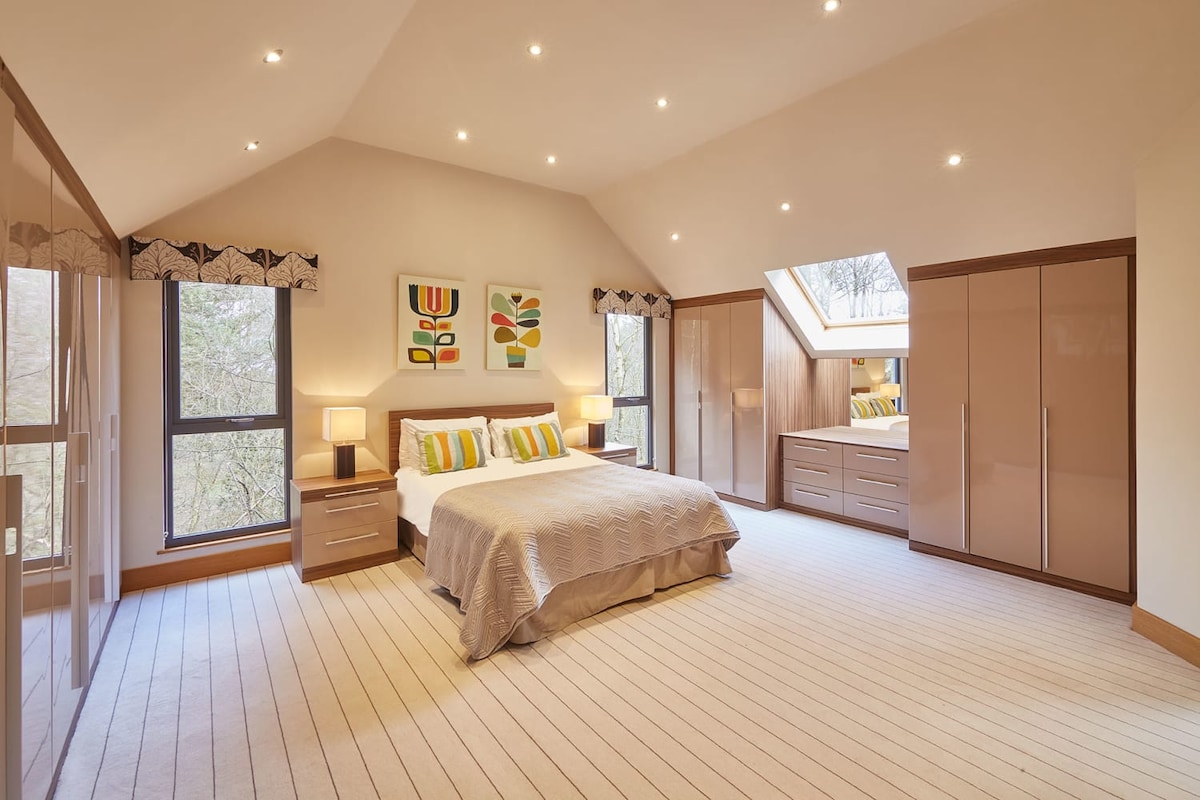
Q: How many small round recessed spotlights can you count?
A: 10